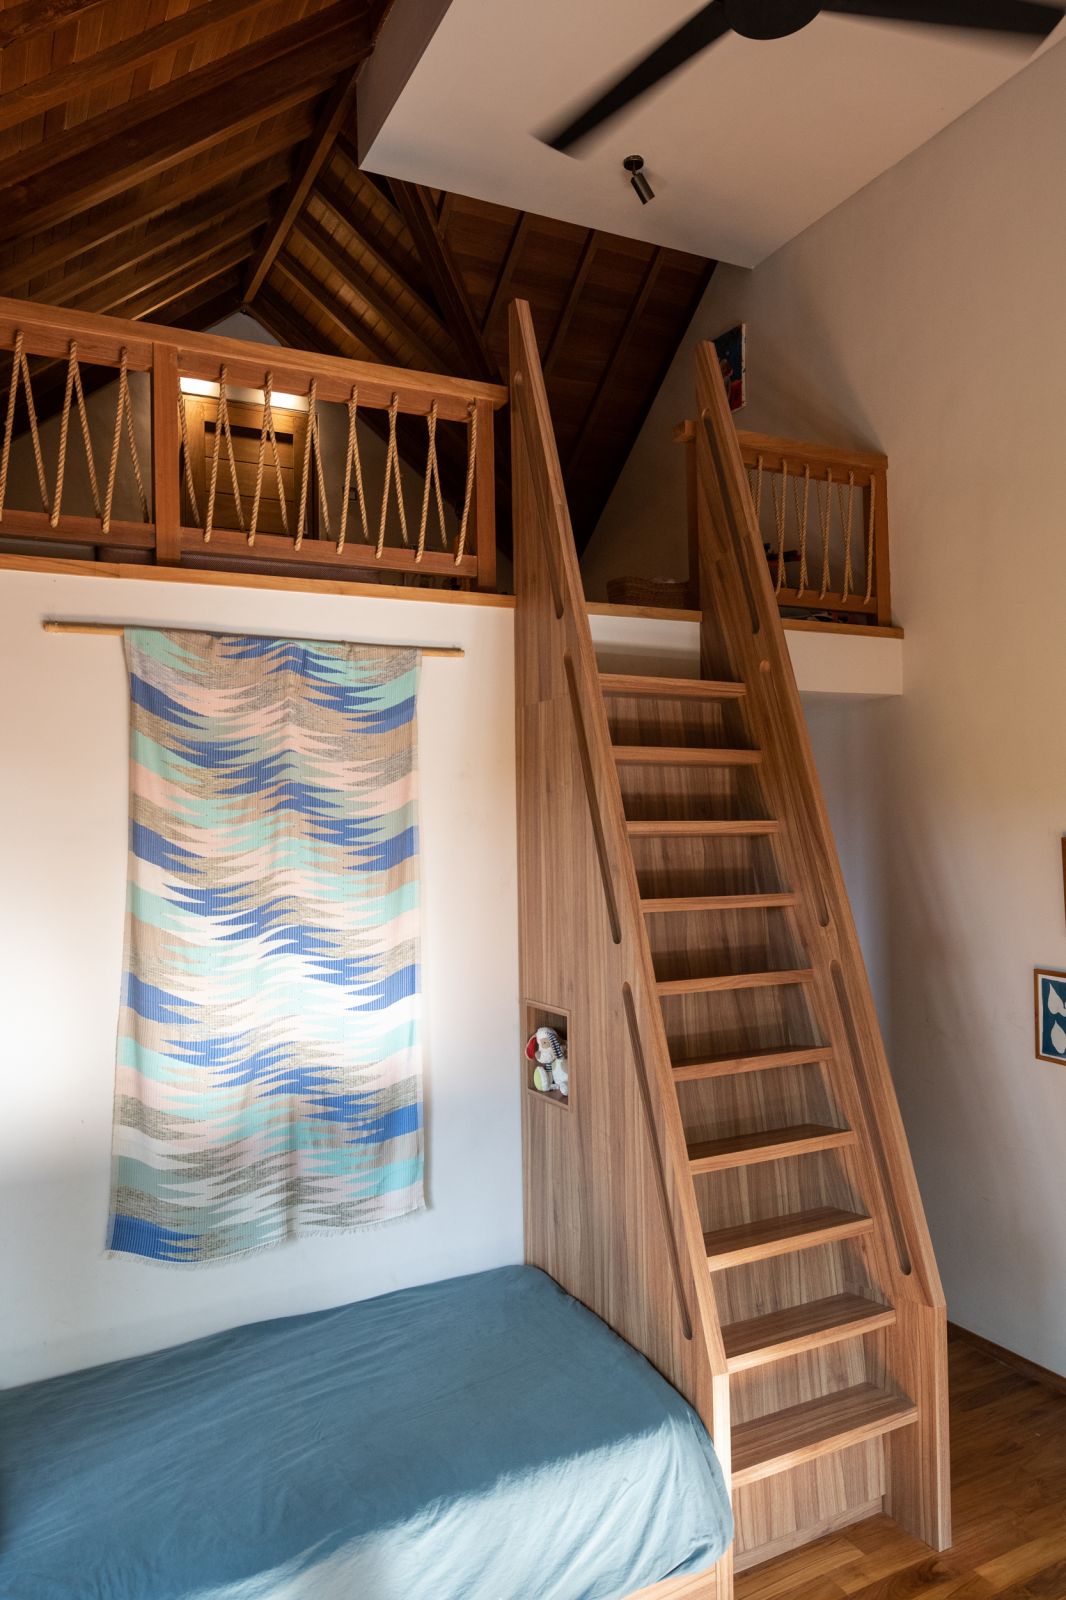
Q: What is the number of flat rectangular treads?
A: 10